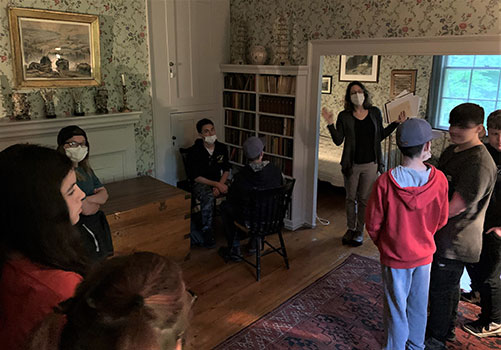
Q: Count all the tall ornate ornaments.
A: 2